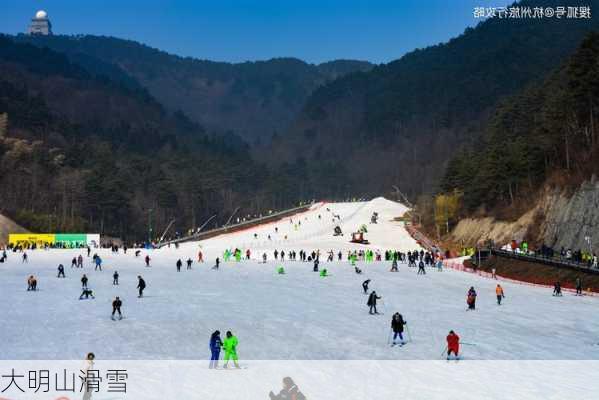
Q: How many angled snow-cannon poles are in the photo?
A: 4